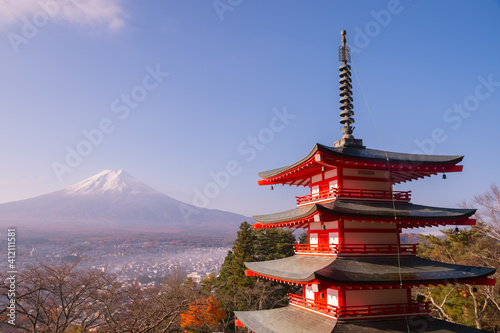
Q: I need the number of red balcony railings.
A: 3